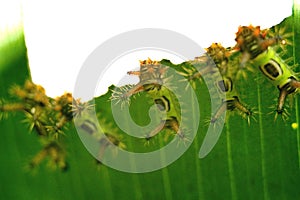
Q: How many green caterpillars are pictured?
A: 5